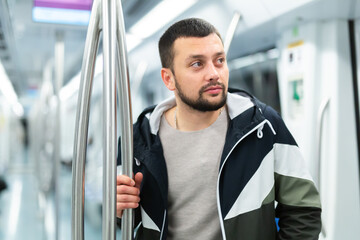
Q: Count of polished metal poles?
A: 3